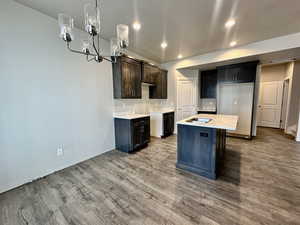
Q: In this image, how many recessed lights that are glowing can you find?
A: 5